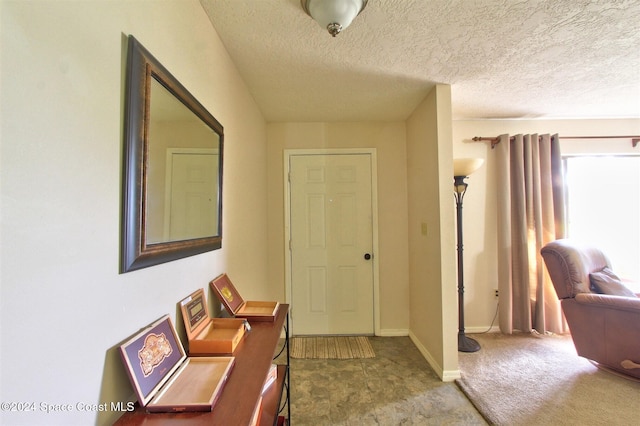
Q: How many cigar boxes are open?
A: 3